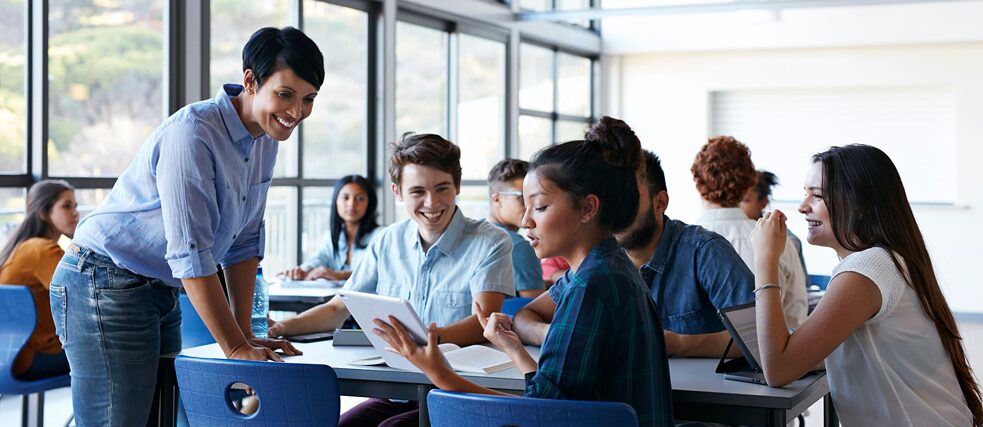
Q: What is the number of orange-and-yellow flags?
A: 0